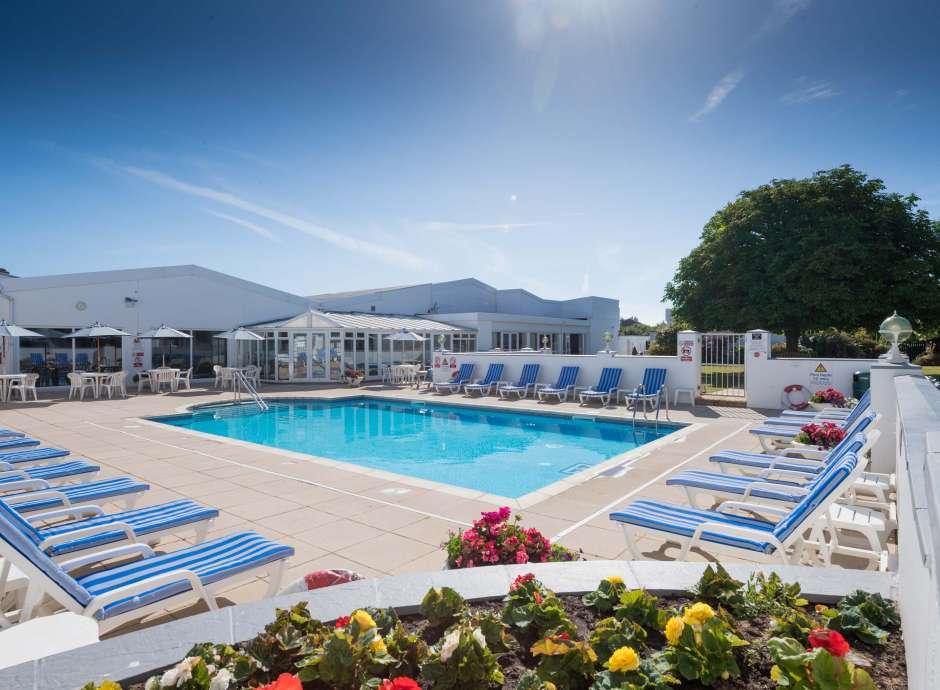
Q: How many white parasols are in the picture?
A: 5